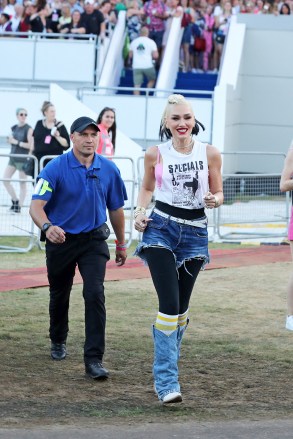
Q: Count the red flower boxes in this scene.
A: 0